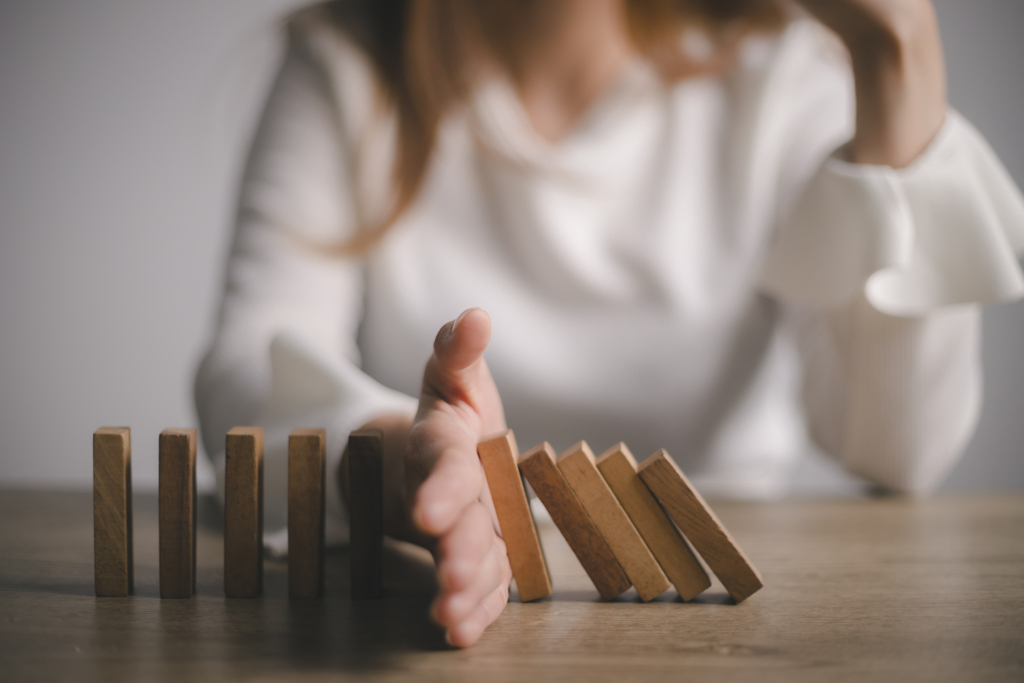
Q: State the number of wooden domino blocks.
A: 10